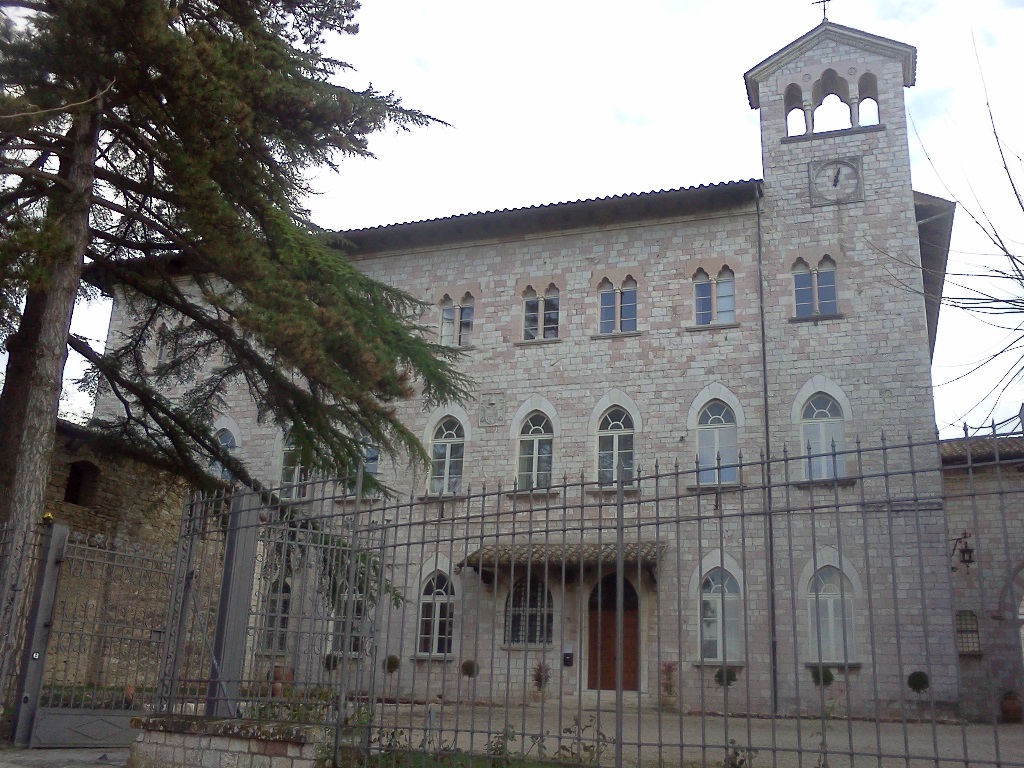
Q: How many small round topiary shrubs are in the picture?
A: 6